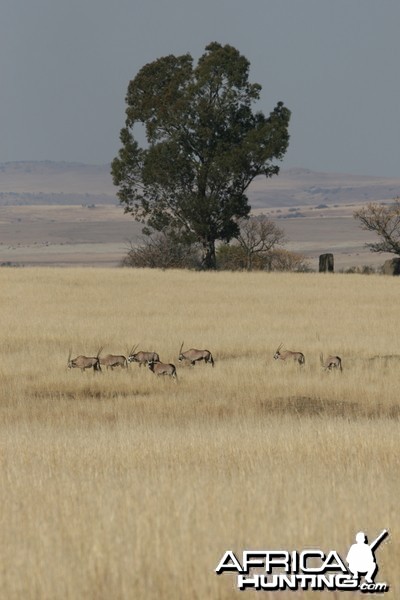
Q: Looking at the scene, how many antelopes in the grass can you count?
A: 7